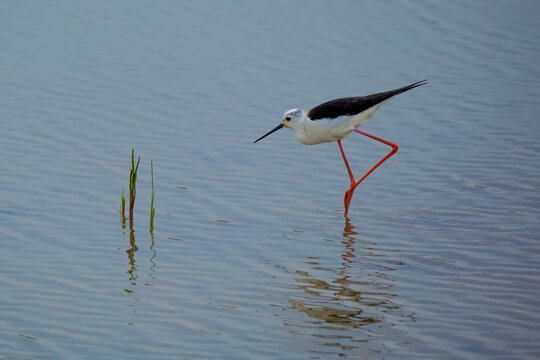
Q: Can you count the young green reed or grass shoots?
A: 3